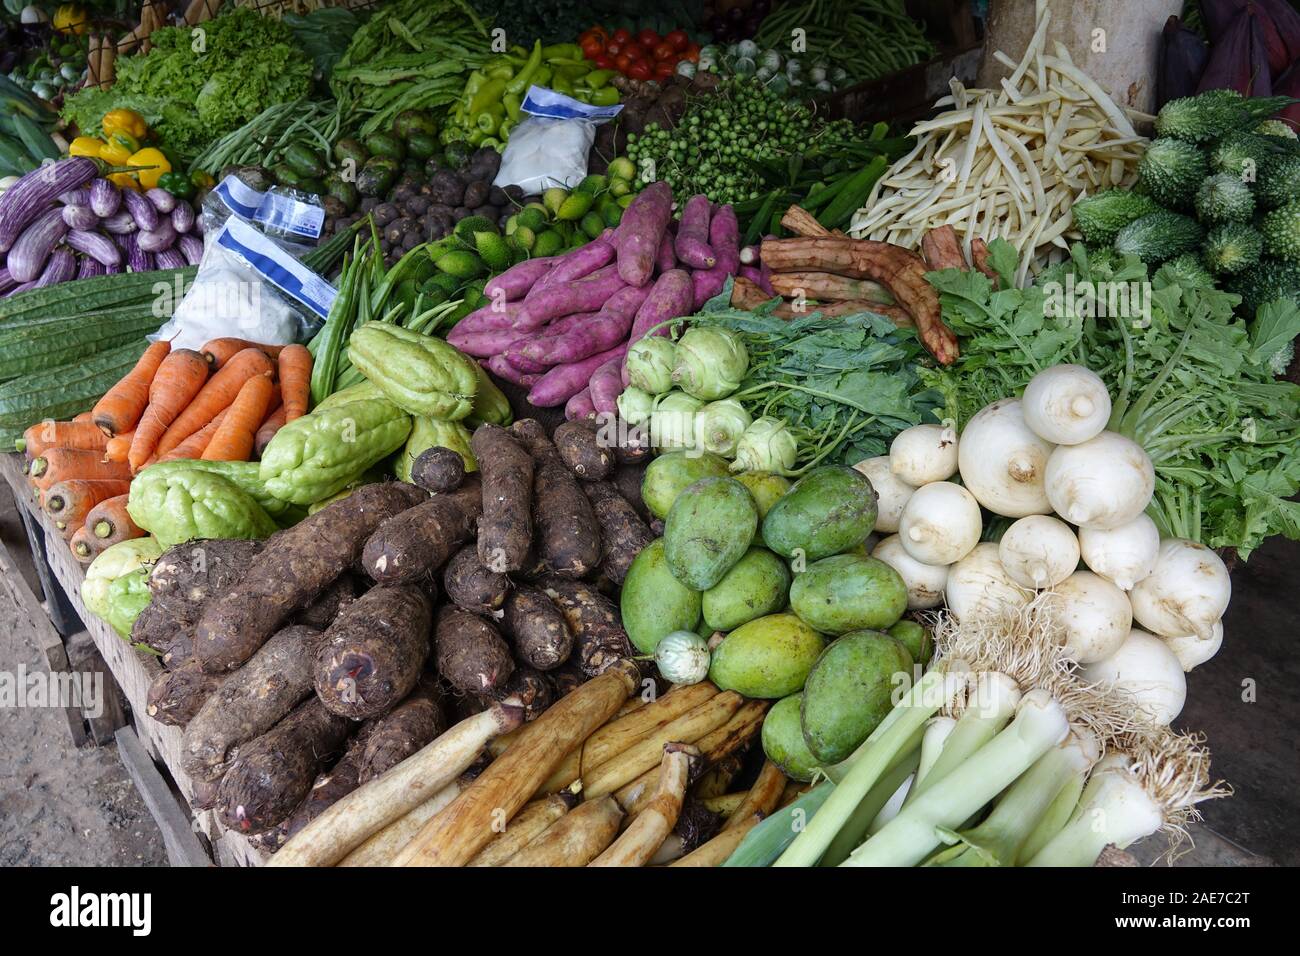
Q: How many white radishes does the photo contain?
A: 14